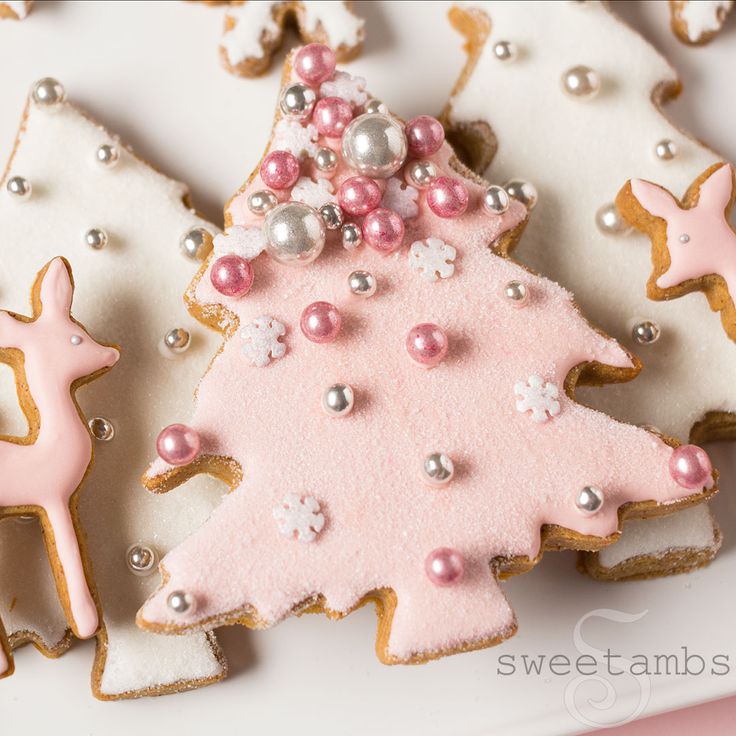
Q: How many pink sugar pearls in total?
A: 13